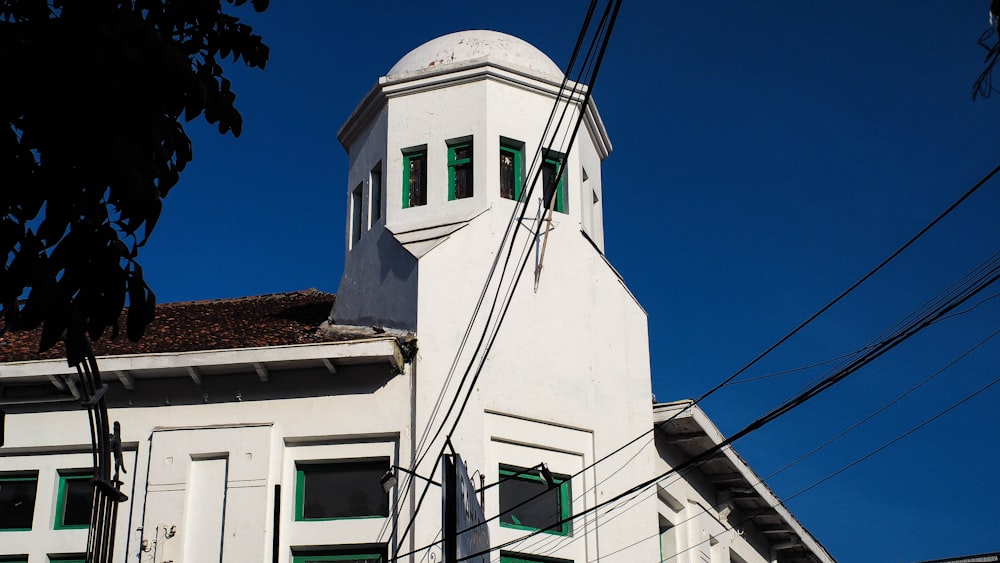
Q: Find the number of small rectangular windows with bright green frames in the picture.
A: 4